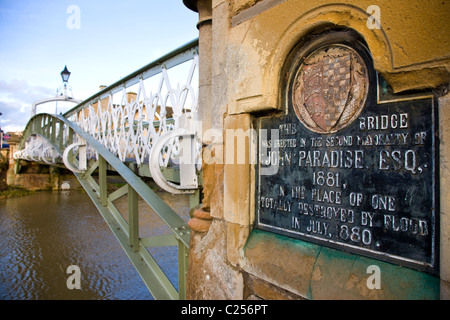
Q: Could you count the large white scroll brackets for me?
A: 2